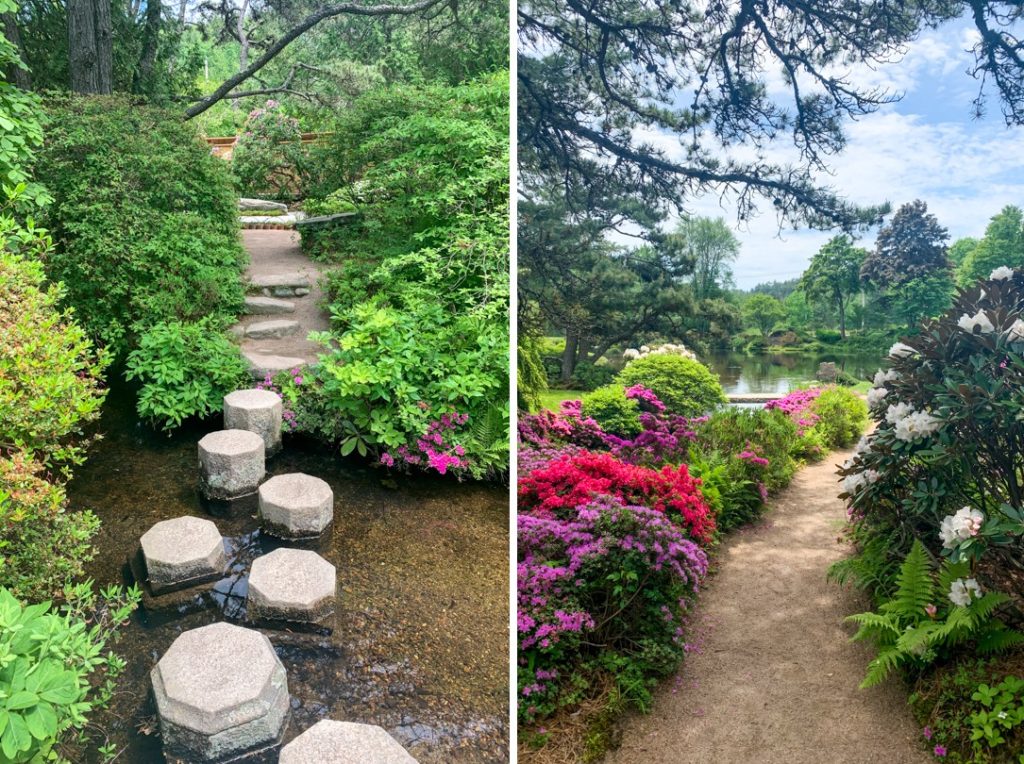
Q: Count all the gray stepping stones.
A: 7